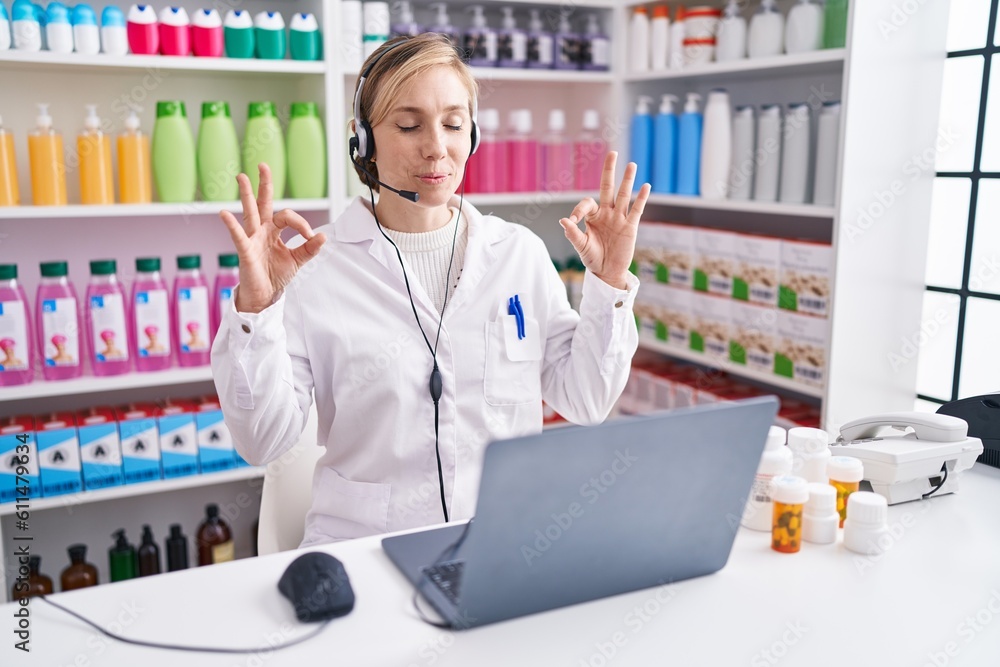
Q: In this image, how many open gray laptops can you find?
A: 1